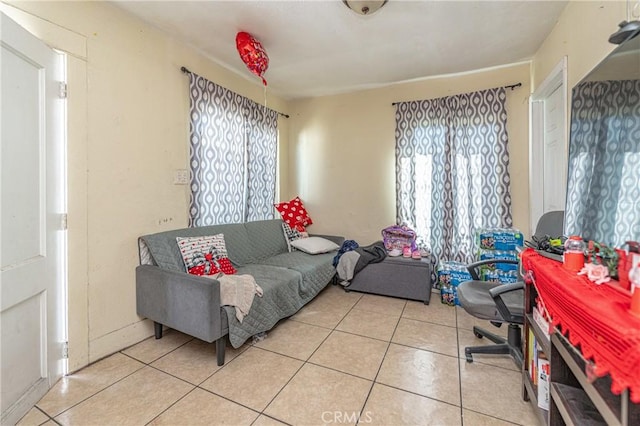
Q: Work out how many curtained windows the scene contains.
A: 2